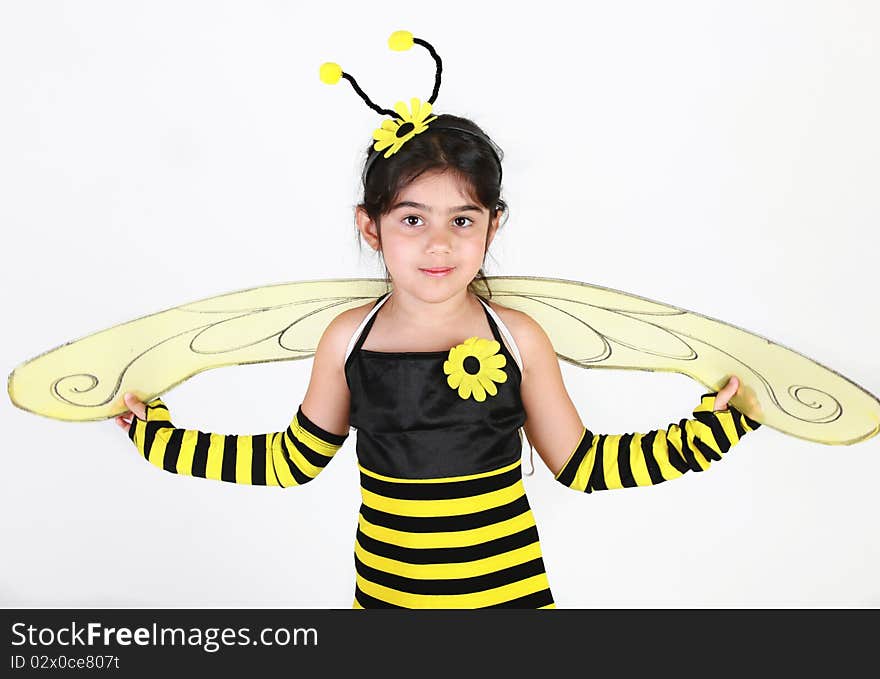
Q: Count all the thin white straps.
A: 2